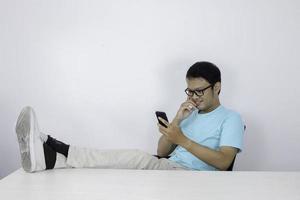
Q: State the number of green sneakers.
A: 0